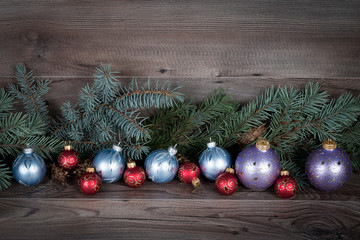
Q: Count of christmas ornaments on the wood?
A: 12